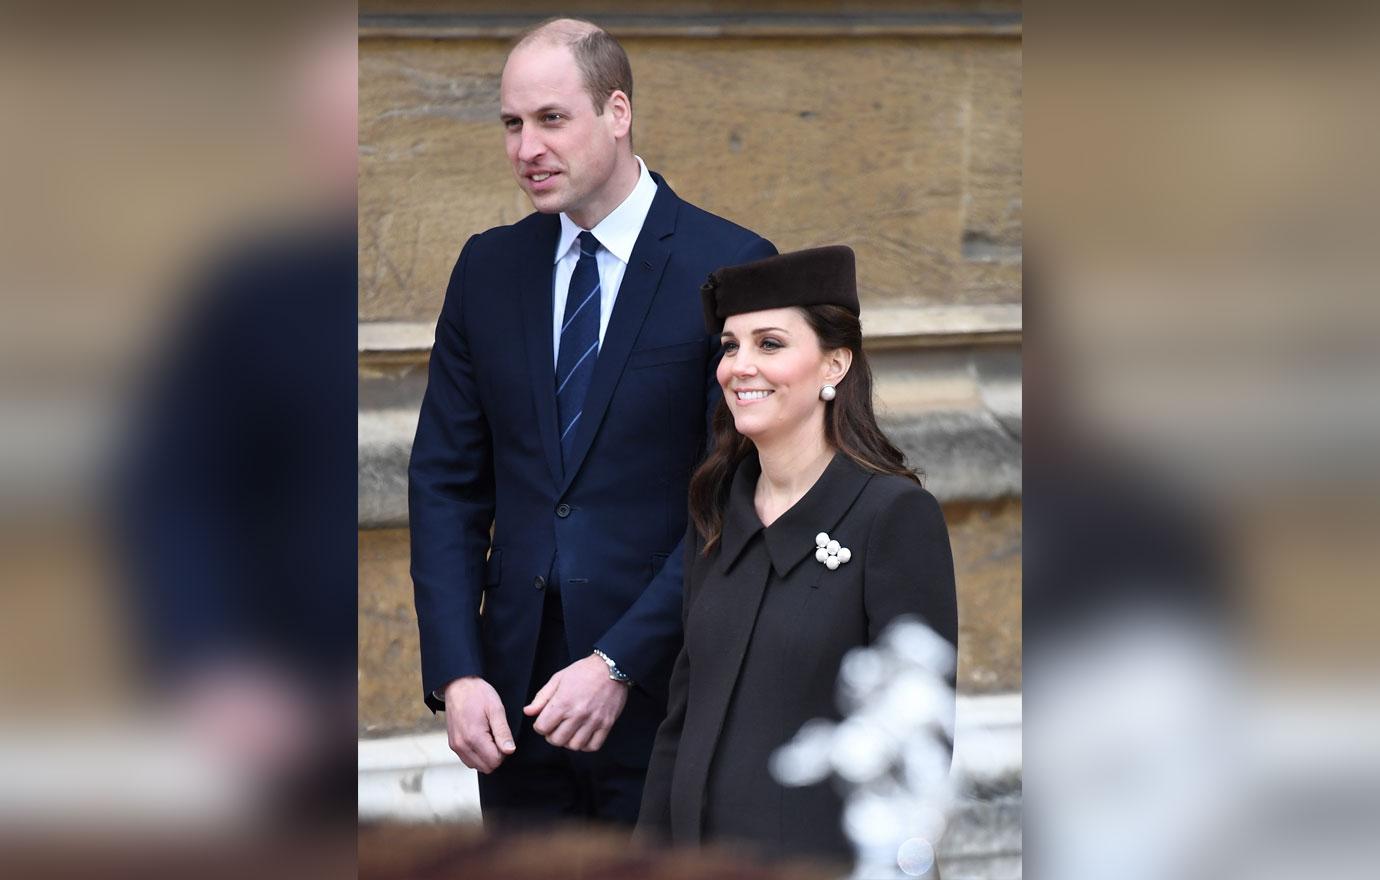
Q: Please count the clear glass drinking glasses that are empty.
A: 0